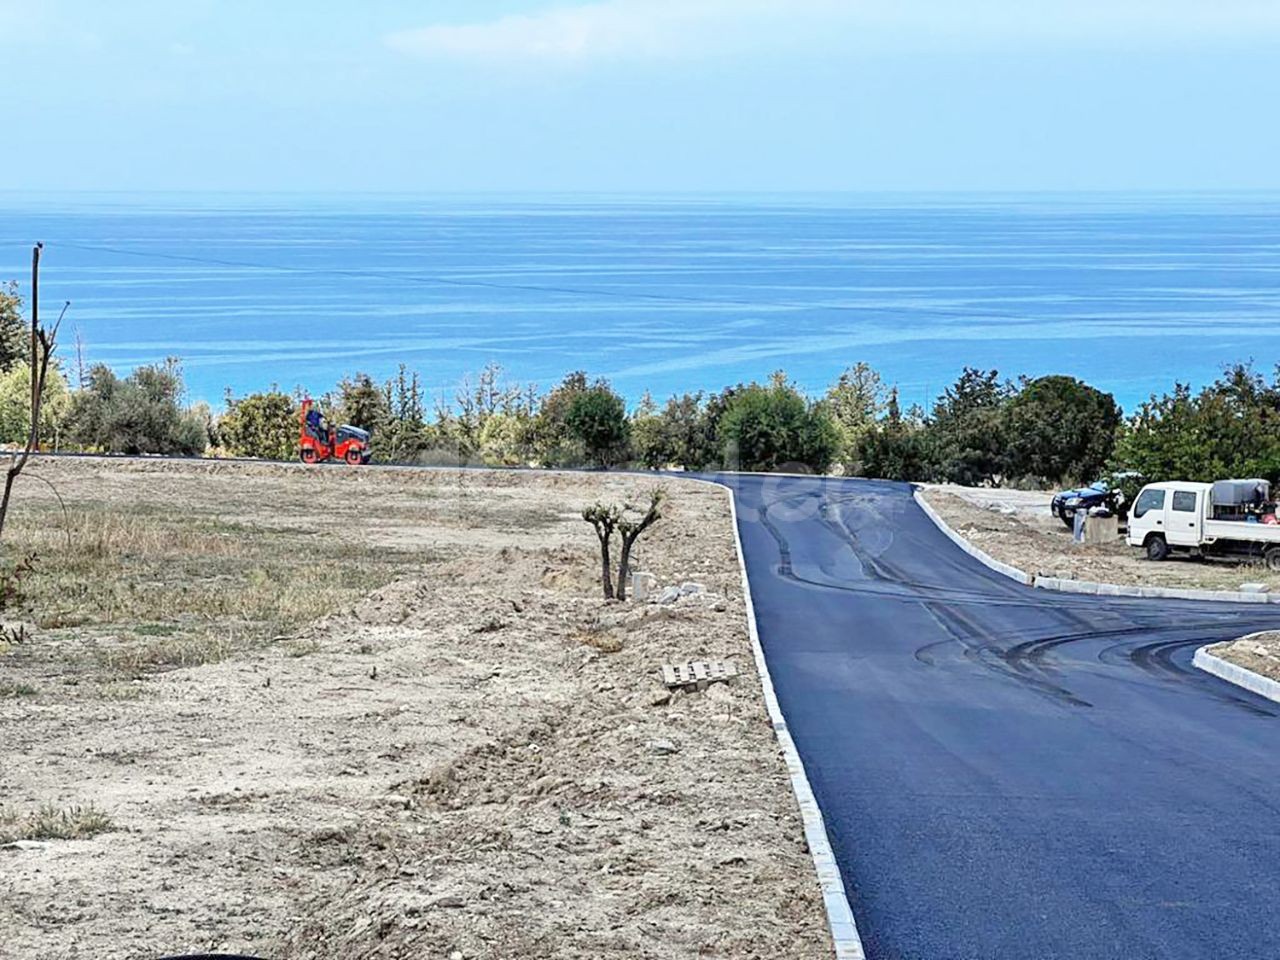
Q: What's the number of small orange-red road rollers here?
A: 1